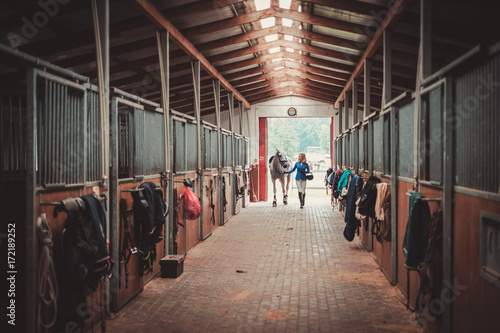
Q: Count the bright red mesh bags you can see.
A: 1